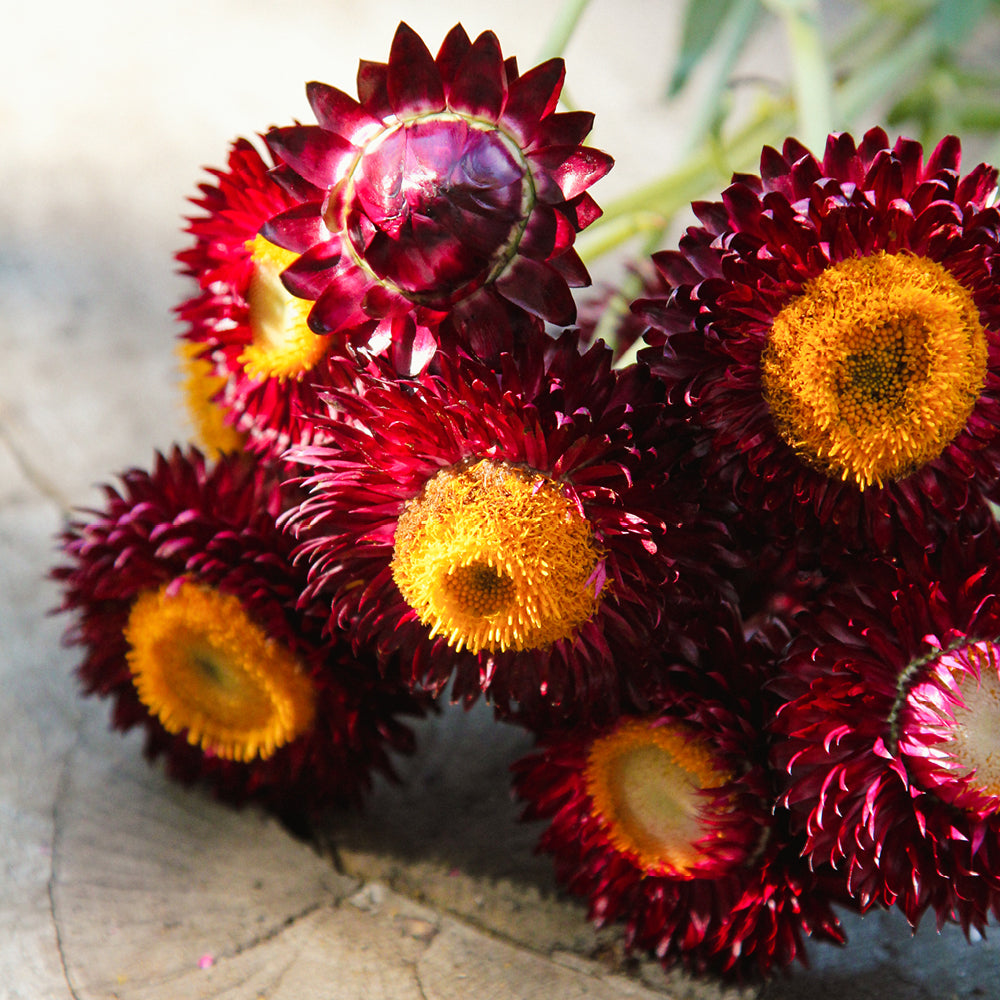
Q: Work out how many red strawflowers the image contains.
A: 7